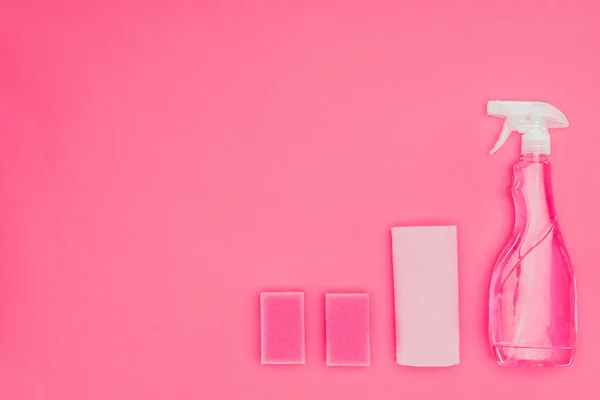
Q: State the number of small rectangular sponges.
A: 2